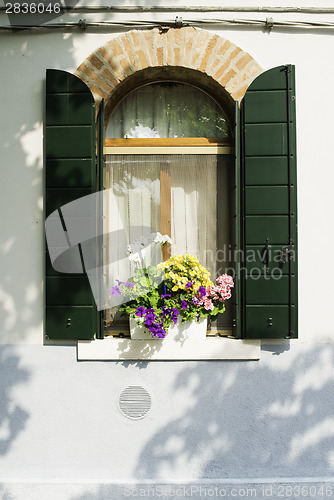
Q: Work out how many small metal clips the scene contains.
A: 3